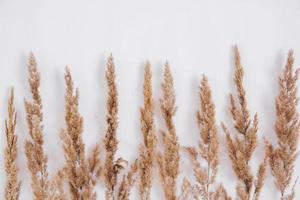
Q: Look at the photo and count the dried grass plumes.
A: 9